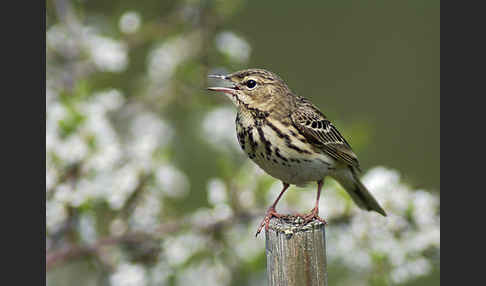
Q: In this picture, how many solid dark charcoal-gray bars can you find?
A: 2